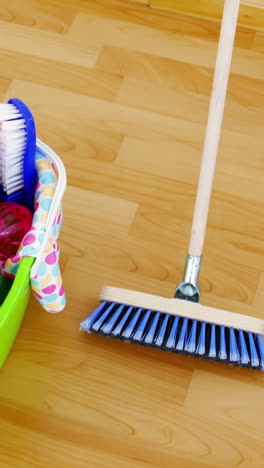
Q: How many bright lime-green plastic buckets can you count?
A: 1